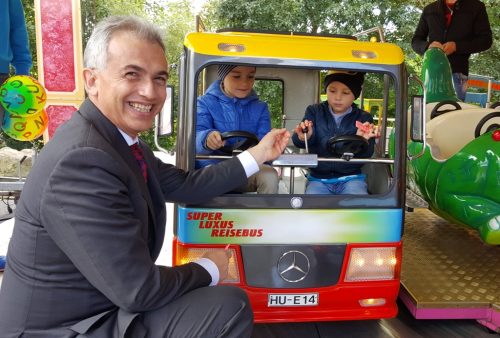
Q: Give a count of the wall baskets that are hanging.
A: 0